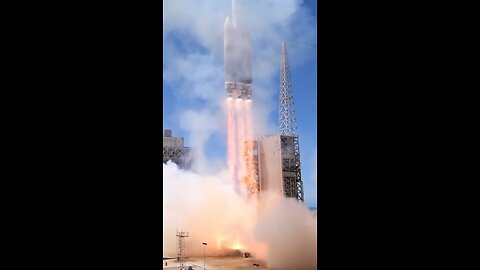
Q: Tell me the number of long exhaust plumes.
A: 3